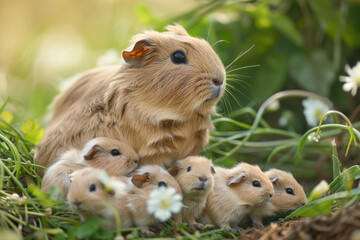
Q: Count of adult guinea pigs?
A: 1